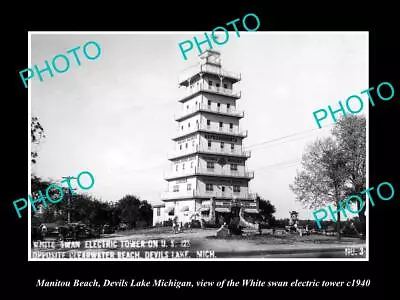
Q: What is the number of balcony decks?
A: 7